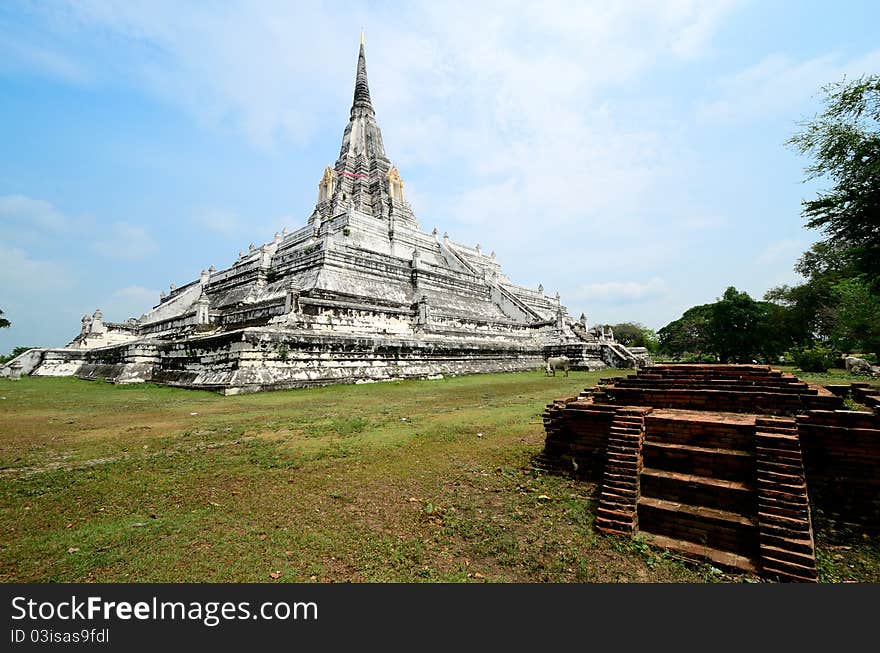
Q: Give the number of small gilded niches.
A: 2